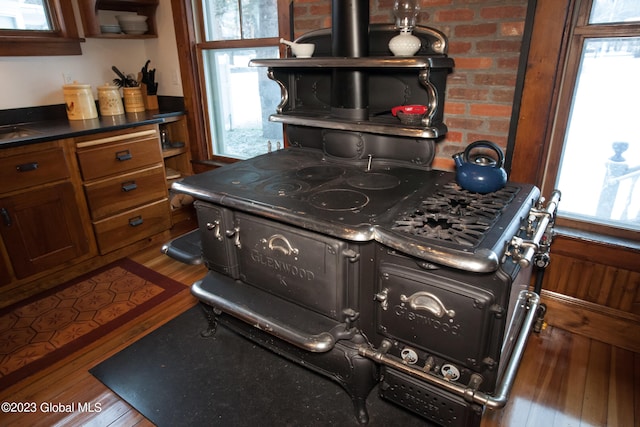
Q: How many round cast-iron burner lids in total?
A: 6